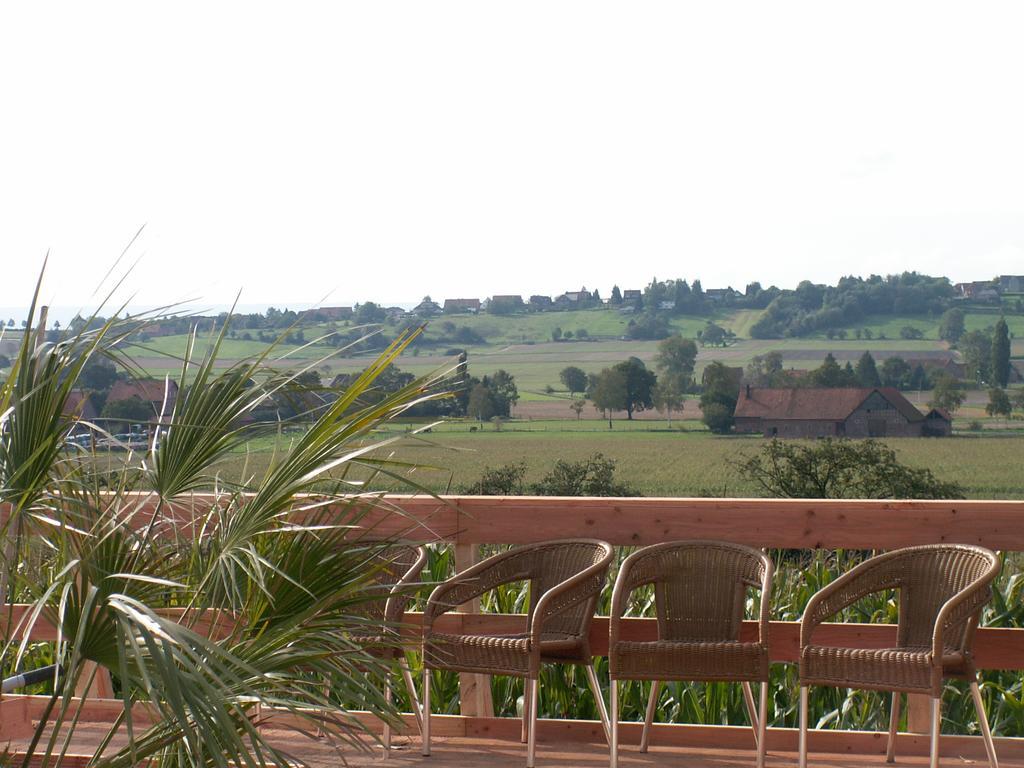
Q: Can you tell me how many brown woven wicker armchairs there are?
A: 4